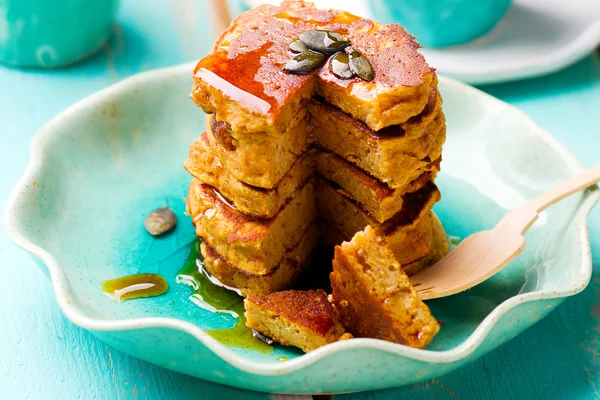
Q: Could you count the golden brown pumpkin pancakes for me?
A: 5